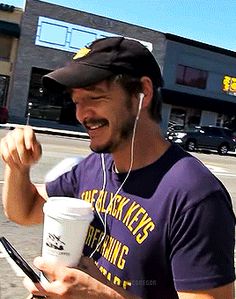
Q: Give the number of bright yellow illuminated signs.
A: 1